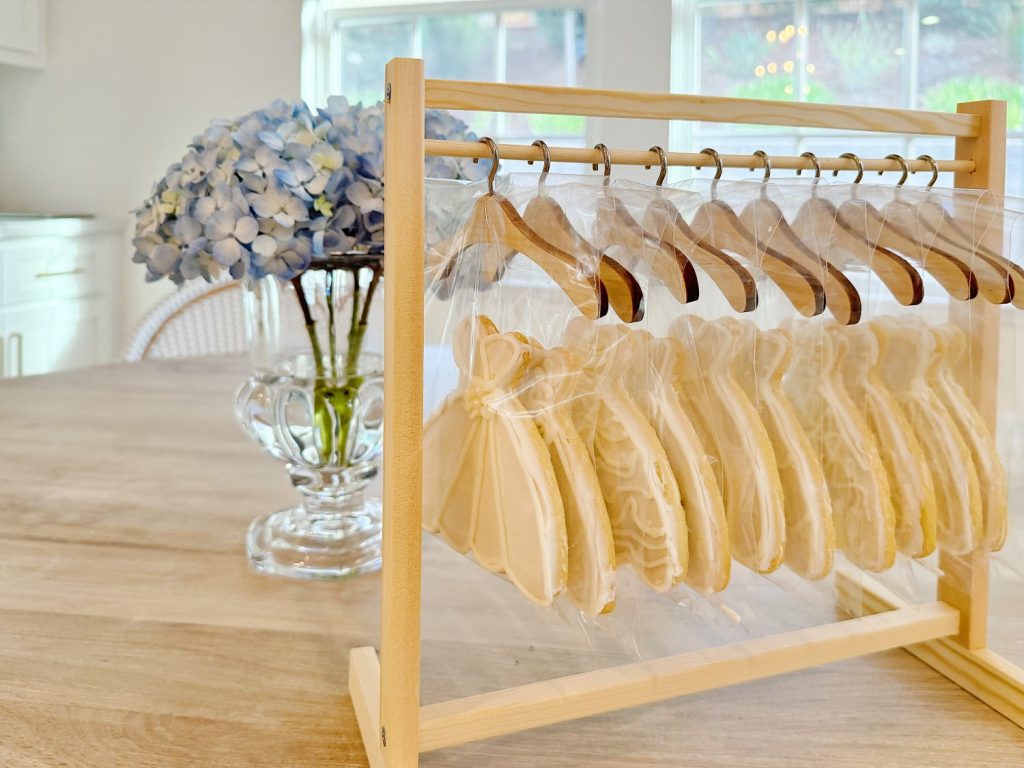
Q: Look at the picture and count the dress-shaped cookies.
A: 10